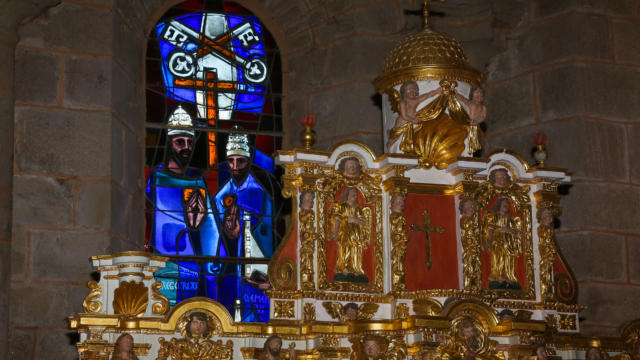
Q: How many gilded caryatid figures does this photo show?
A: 4